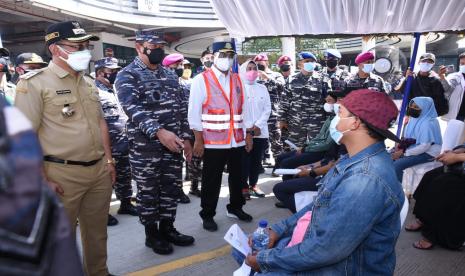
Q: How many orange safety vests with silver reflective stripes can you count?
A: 1